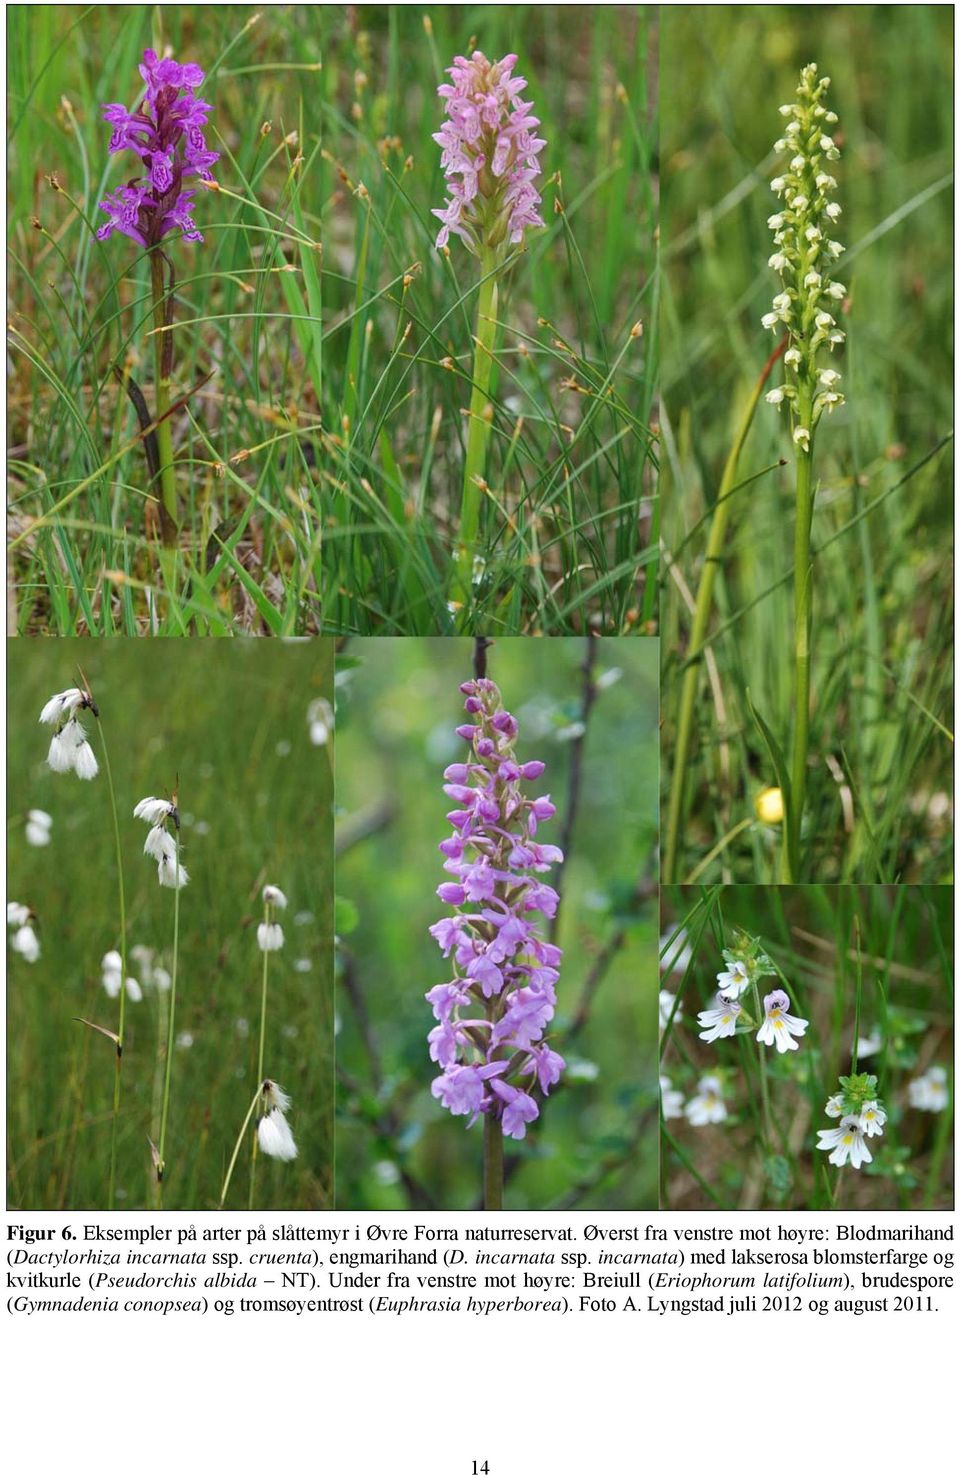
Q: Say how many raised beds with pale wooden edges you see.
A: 0